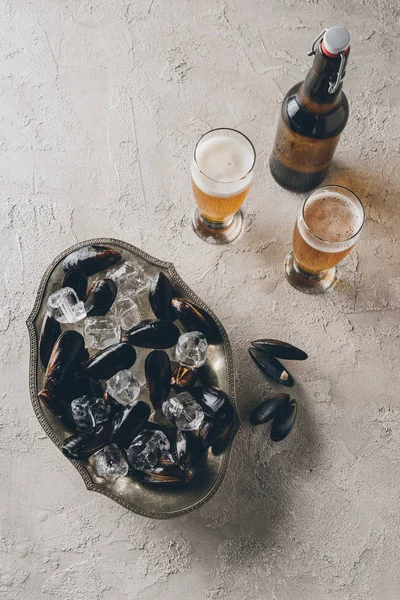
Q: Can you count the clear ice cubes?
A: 10